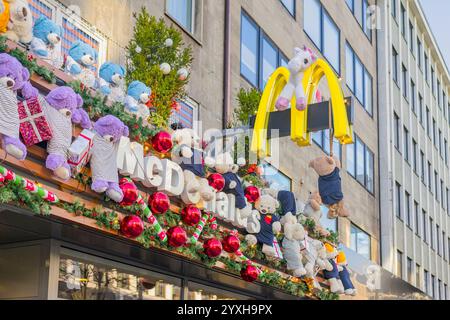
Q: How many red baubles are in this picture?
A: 11